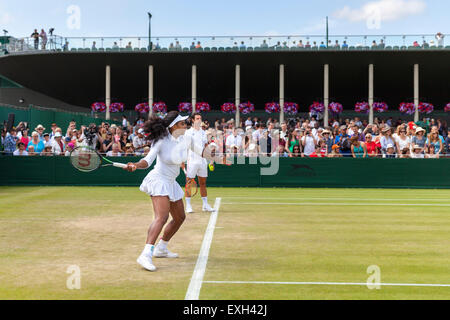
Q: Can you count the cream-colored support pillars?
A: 8